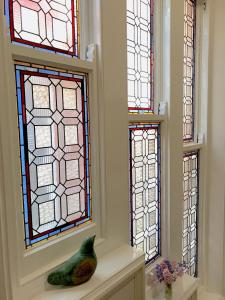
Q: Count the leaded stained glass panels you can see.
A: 6